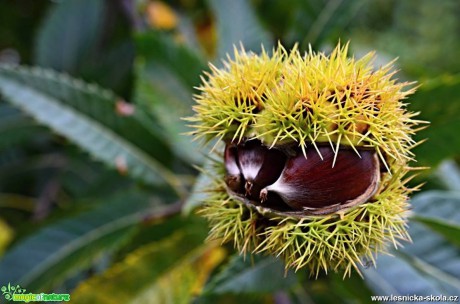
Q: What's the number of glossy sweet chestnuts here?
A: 3